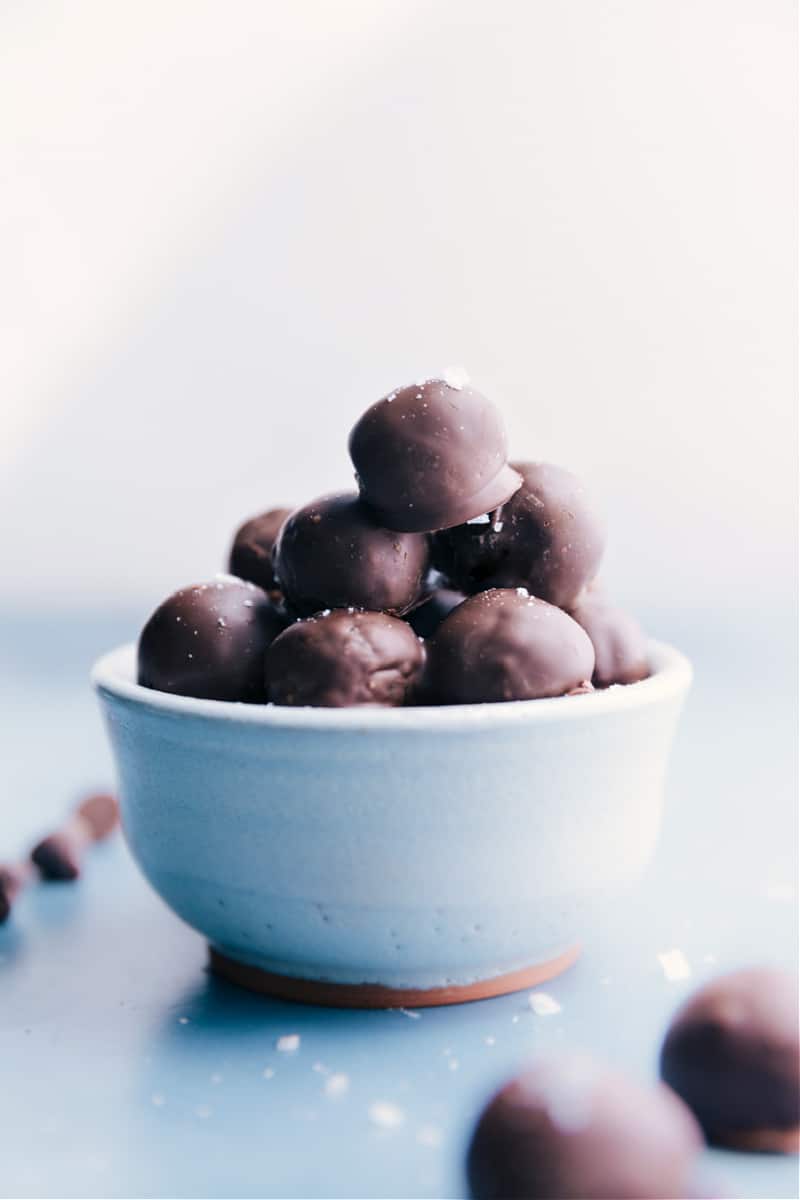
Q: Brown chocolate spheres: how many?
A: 11